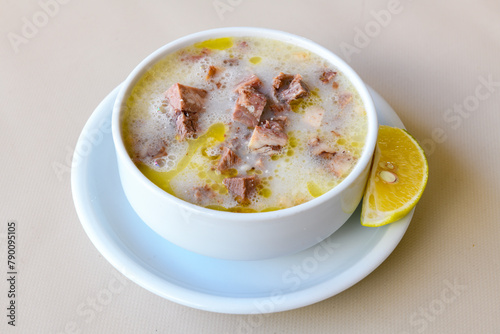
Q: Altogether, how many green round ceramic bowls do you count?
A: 0